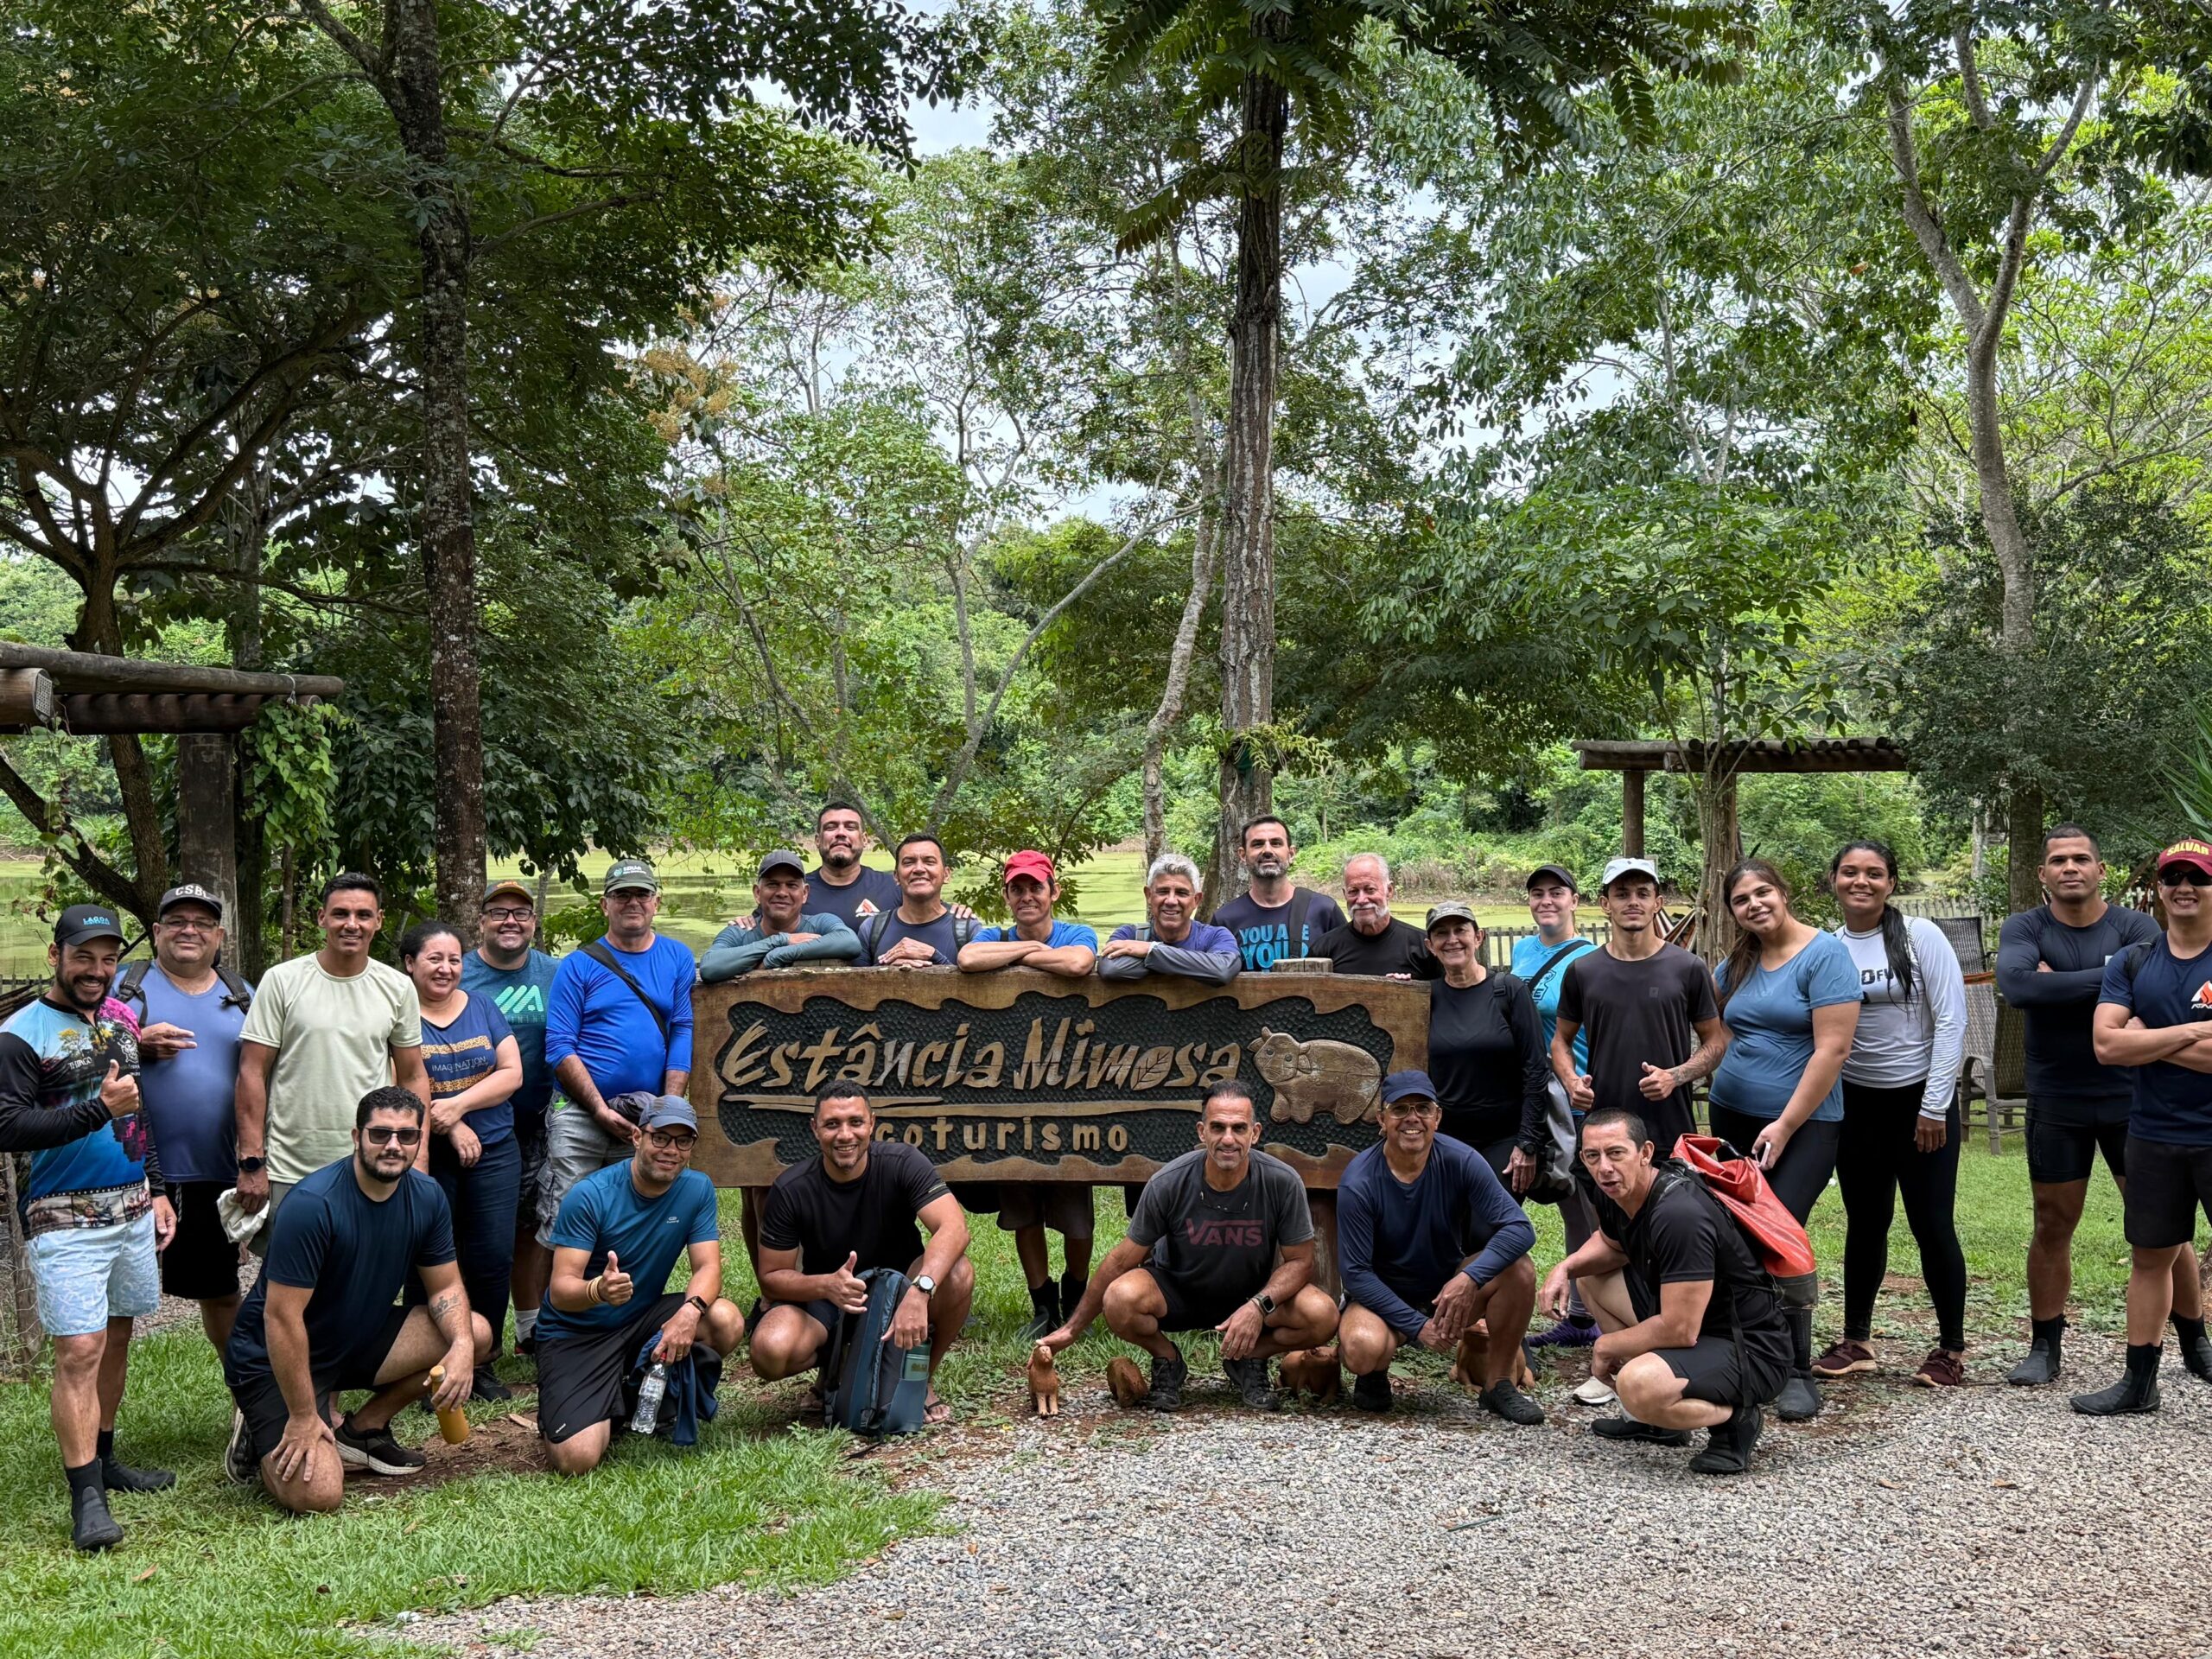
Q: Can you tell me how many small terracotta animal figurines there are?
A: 4